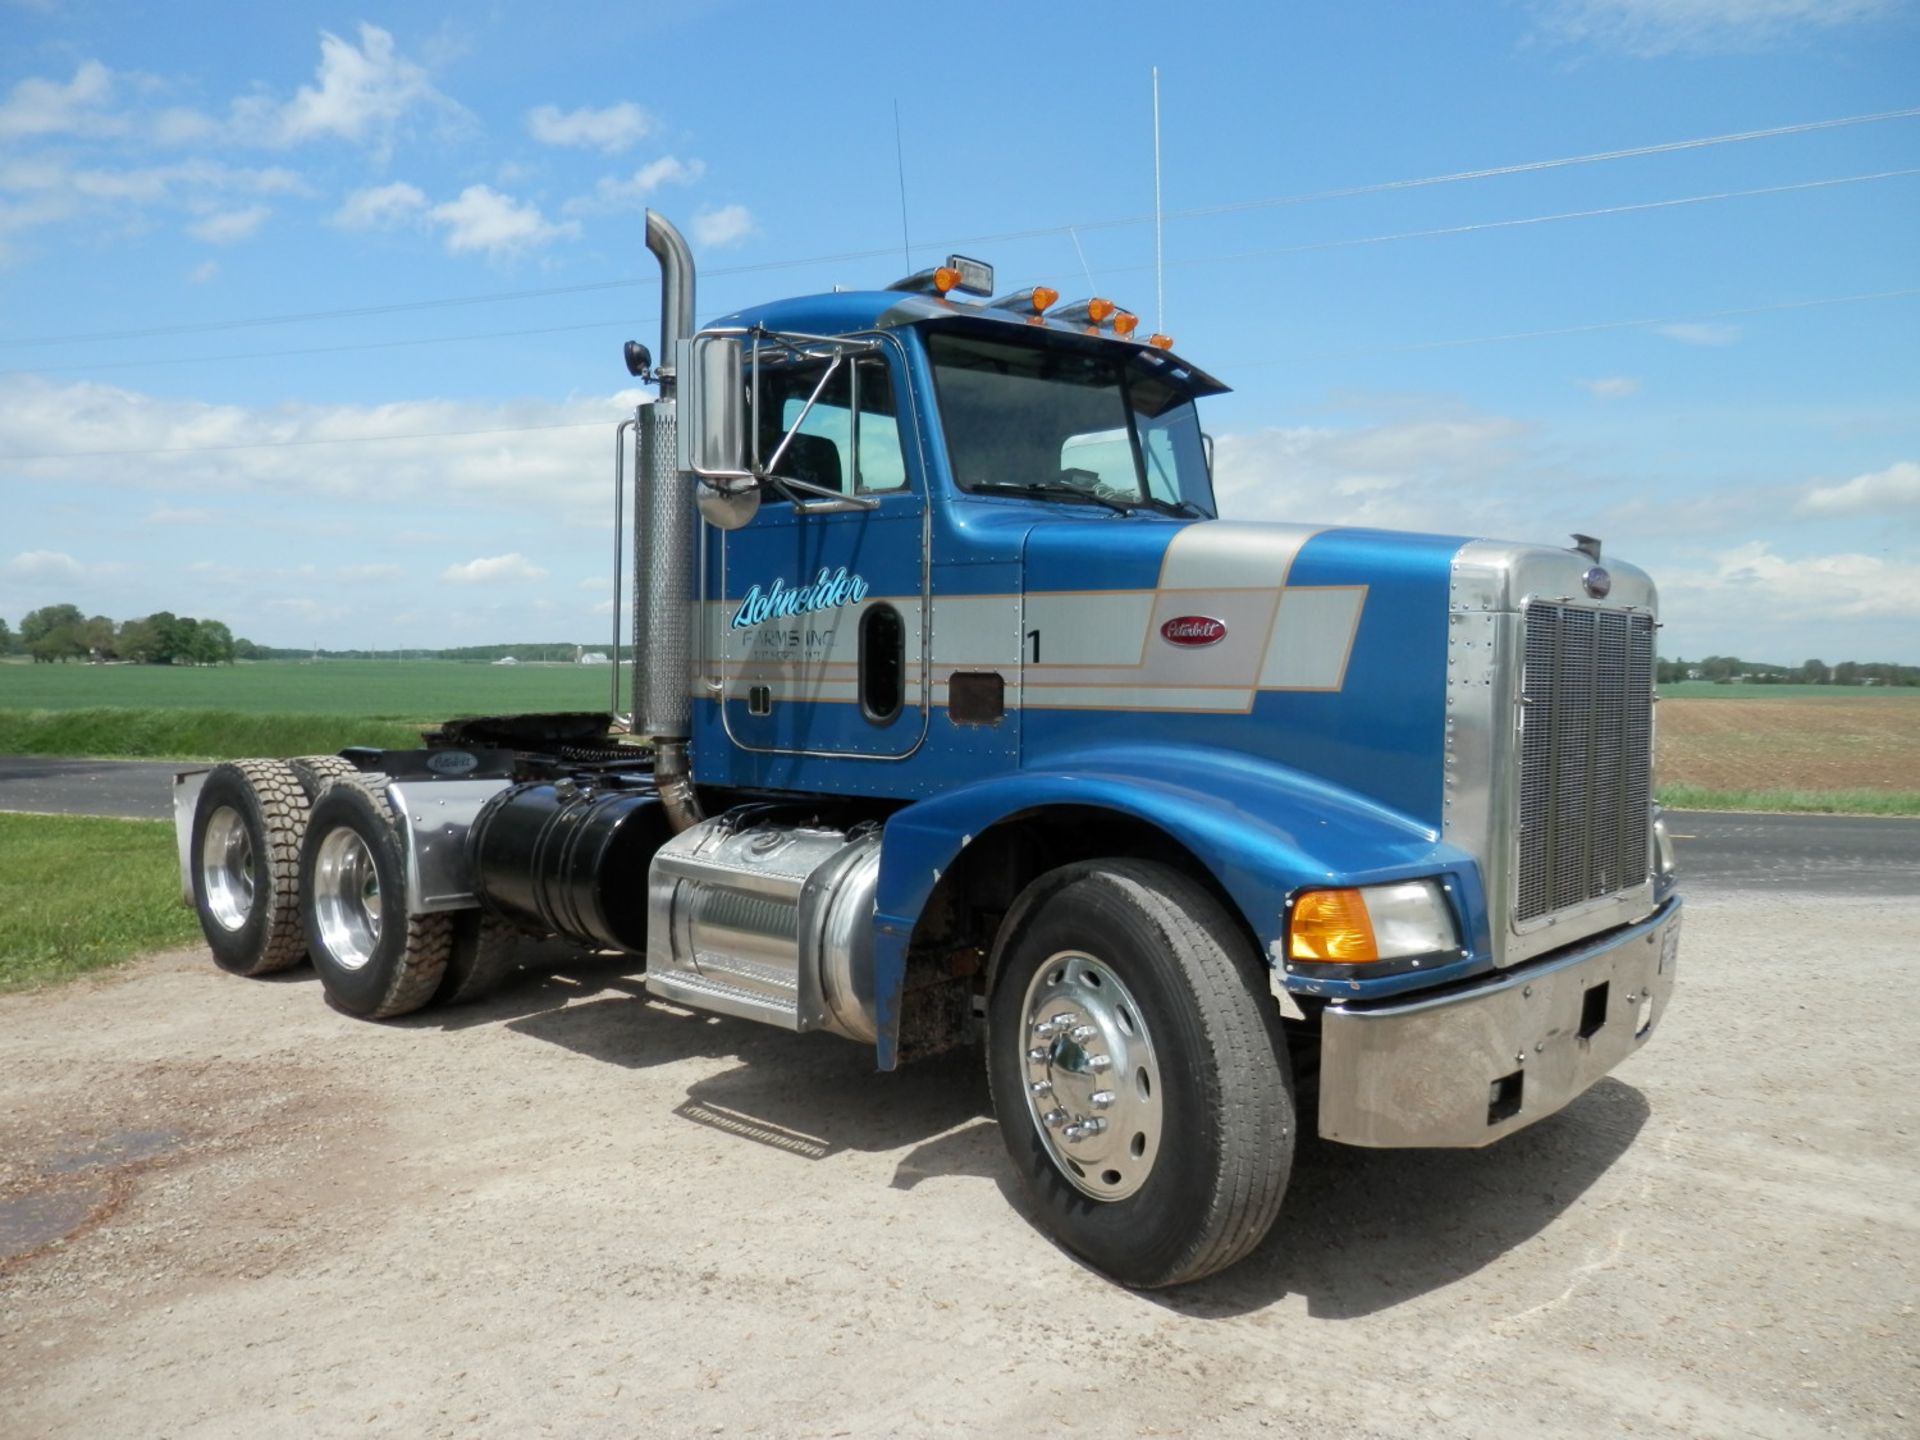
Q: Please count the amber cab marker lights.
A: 5